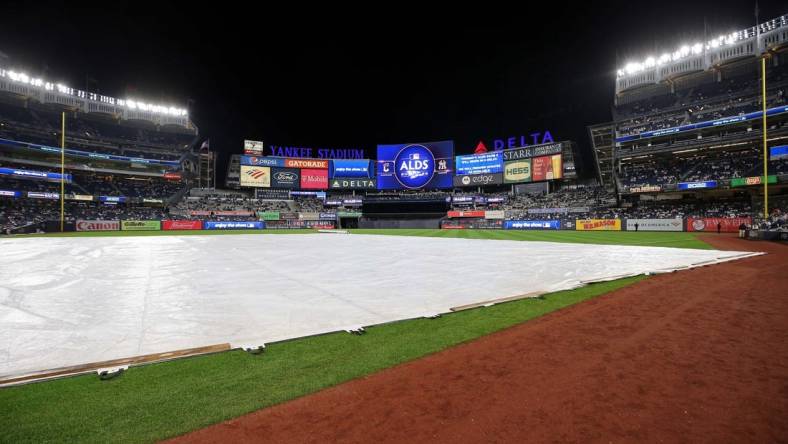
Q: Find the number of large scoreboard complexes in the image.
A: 1